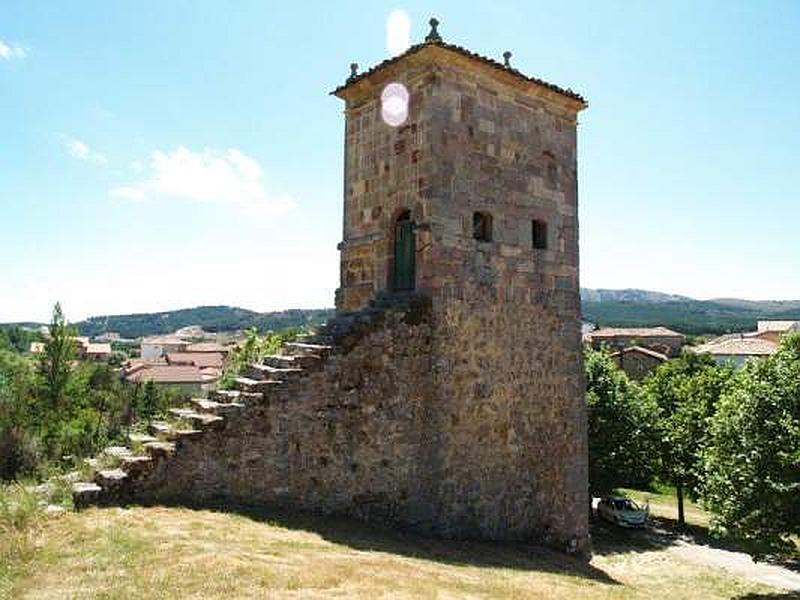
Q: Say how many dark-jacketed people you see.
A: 0